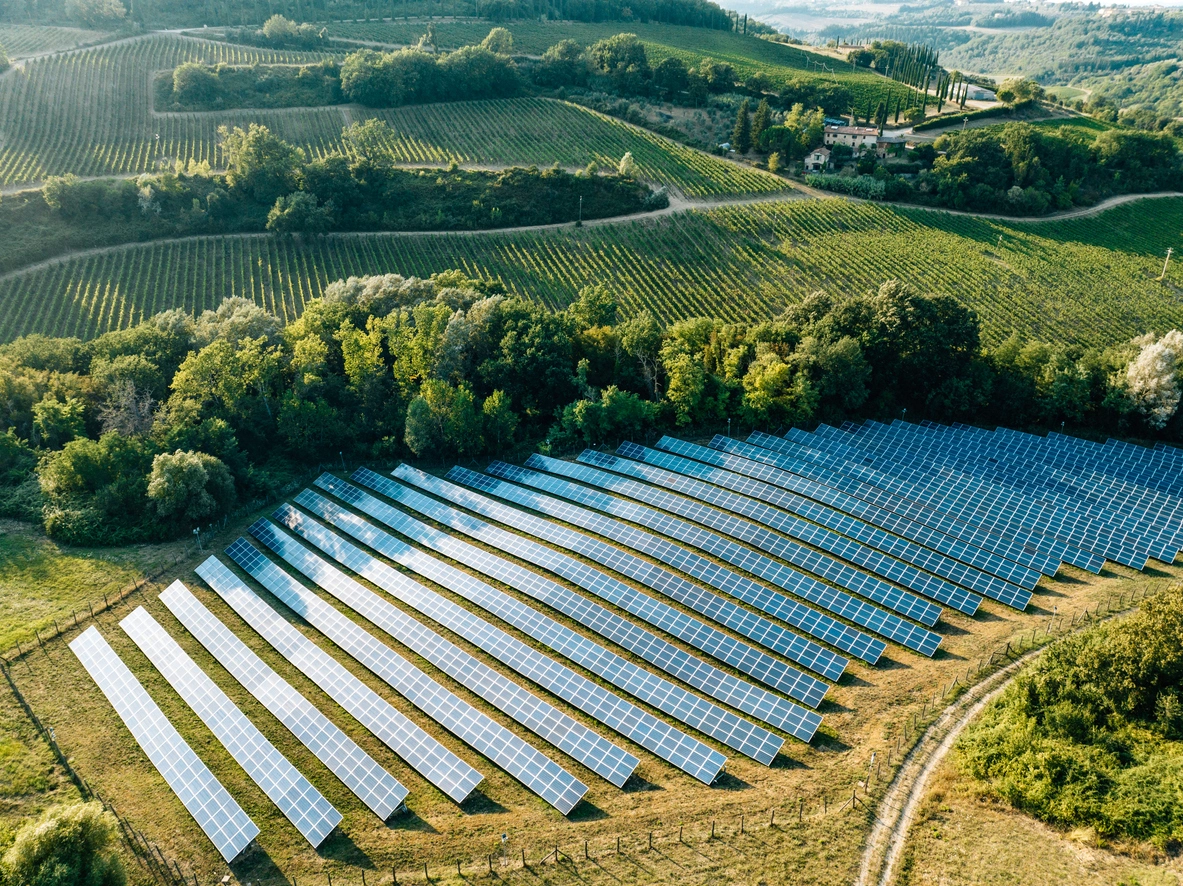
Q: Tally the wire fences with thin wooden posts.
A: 1